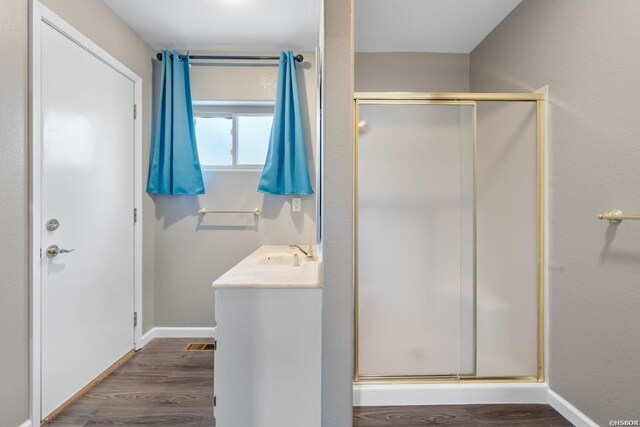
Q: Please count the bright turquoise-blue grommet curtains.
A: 2